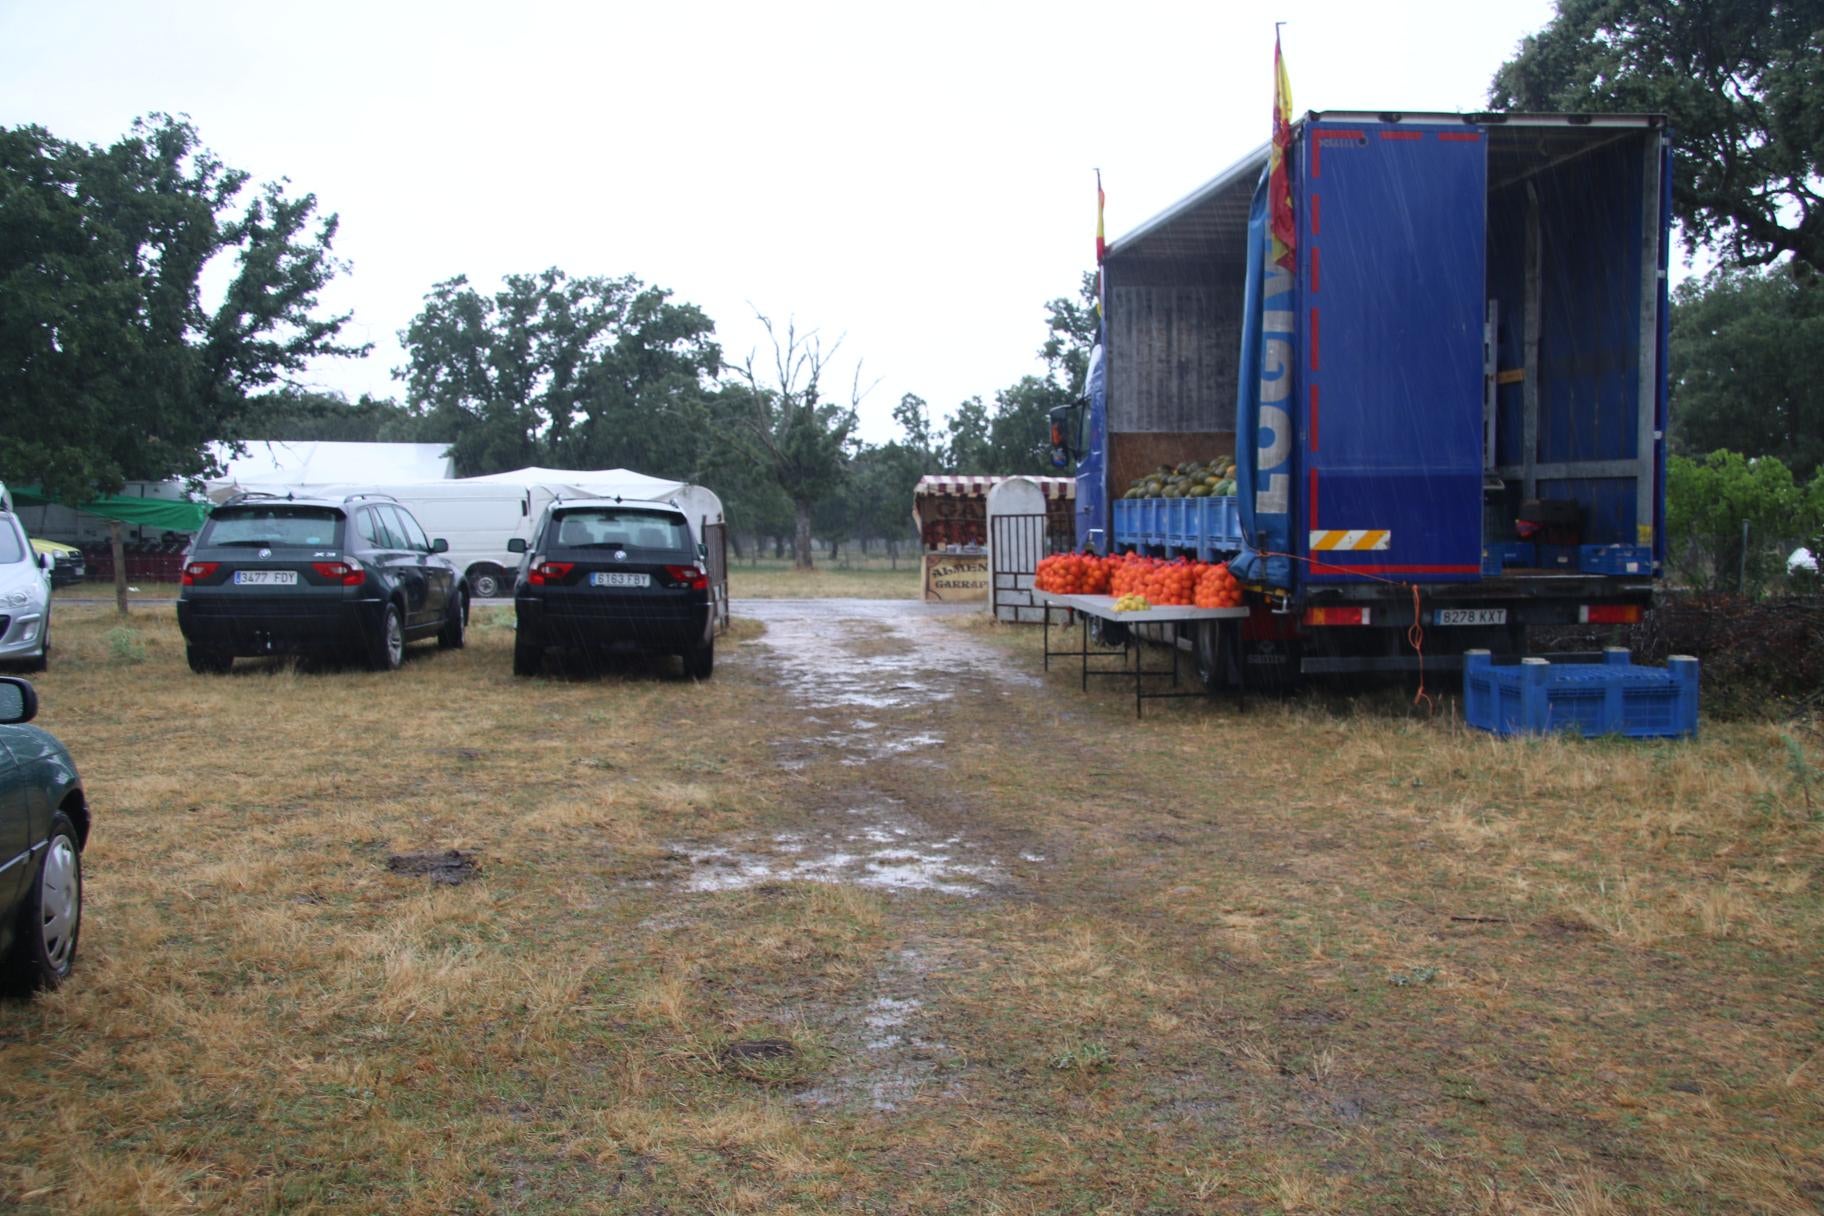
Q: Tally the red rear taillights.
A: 6